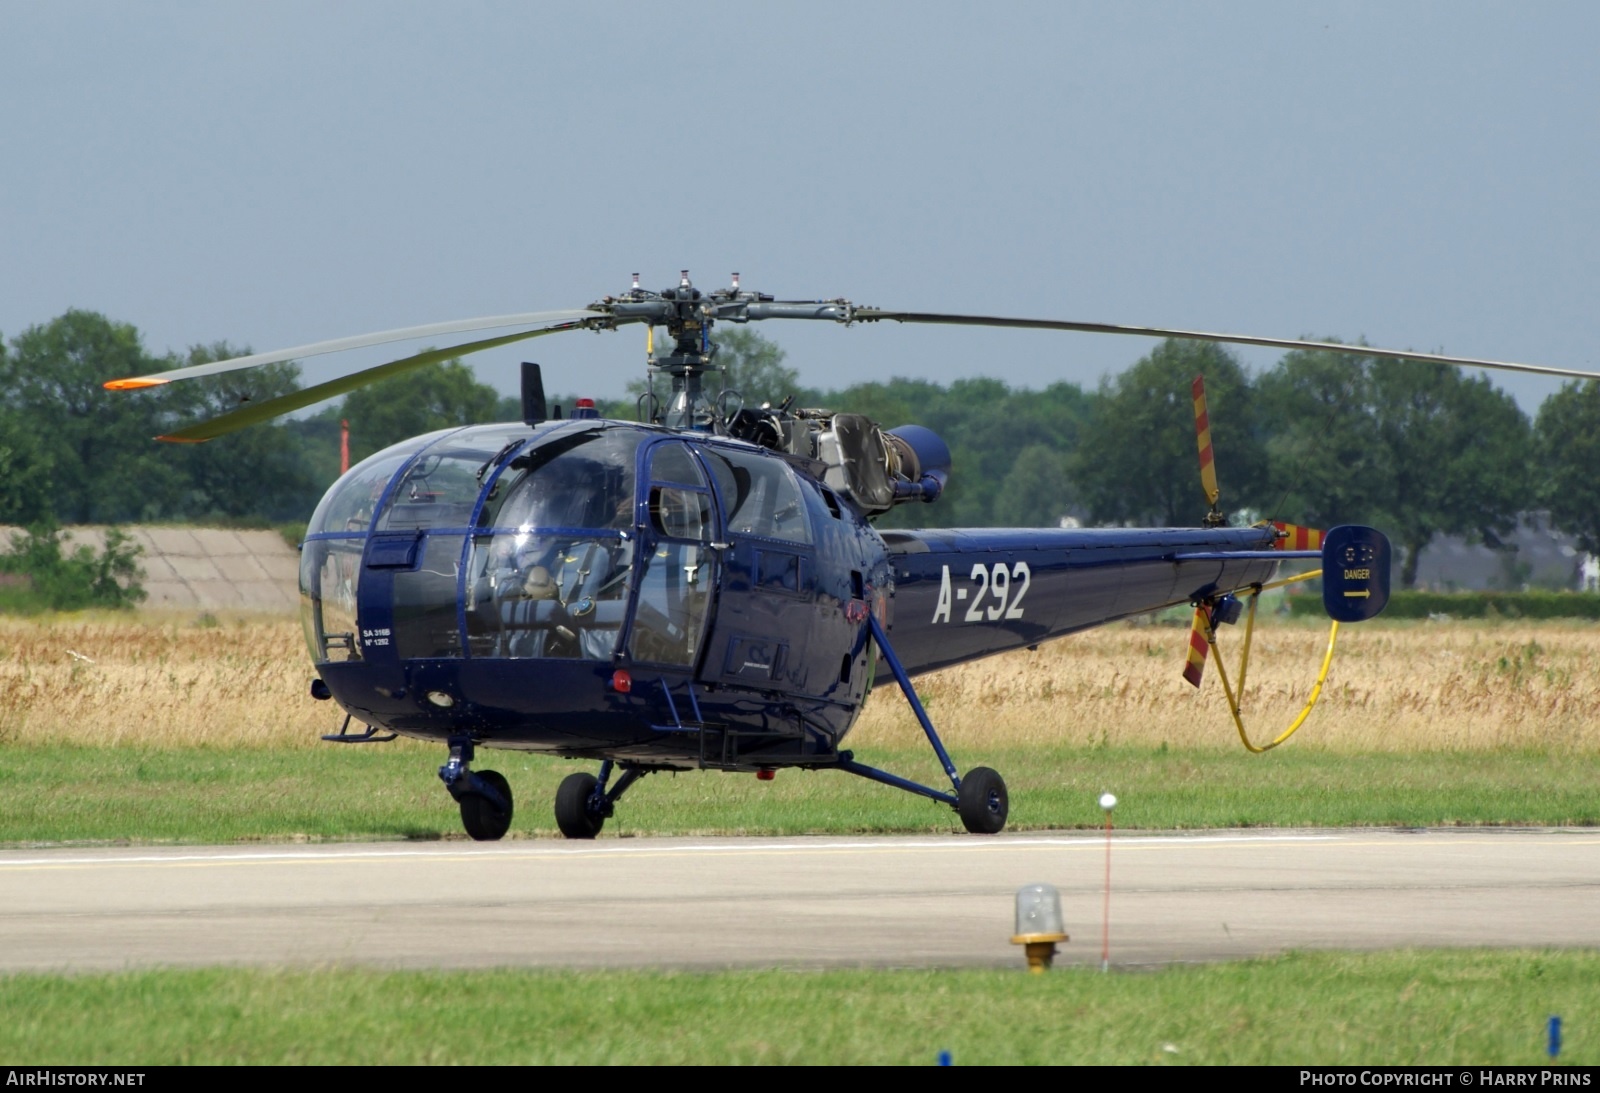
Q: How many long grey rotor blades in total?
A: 3